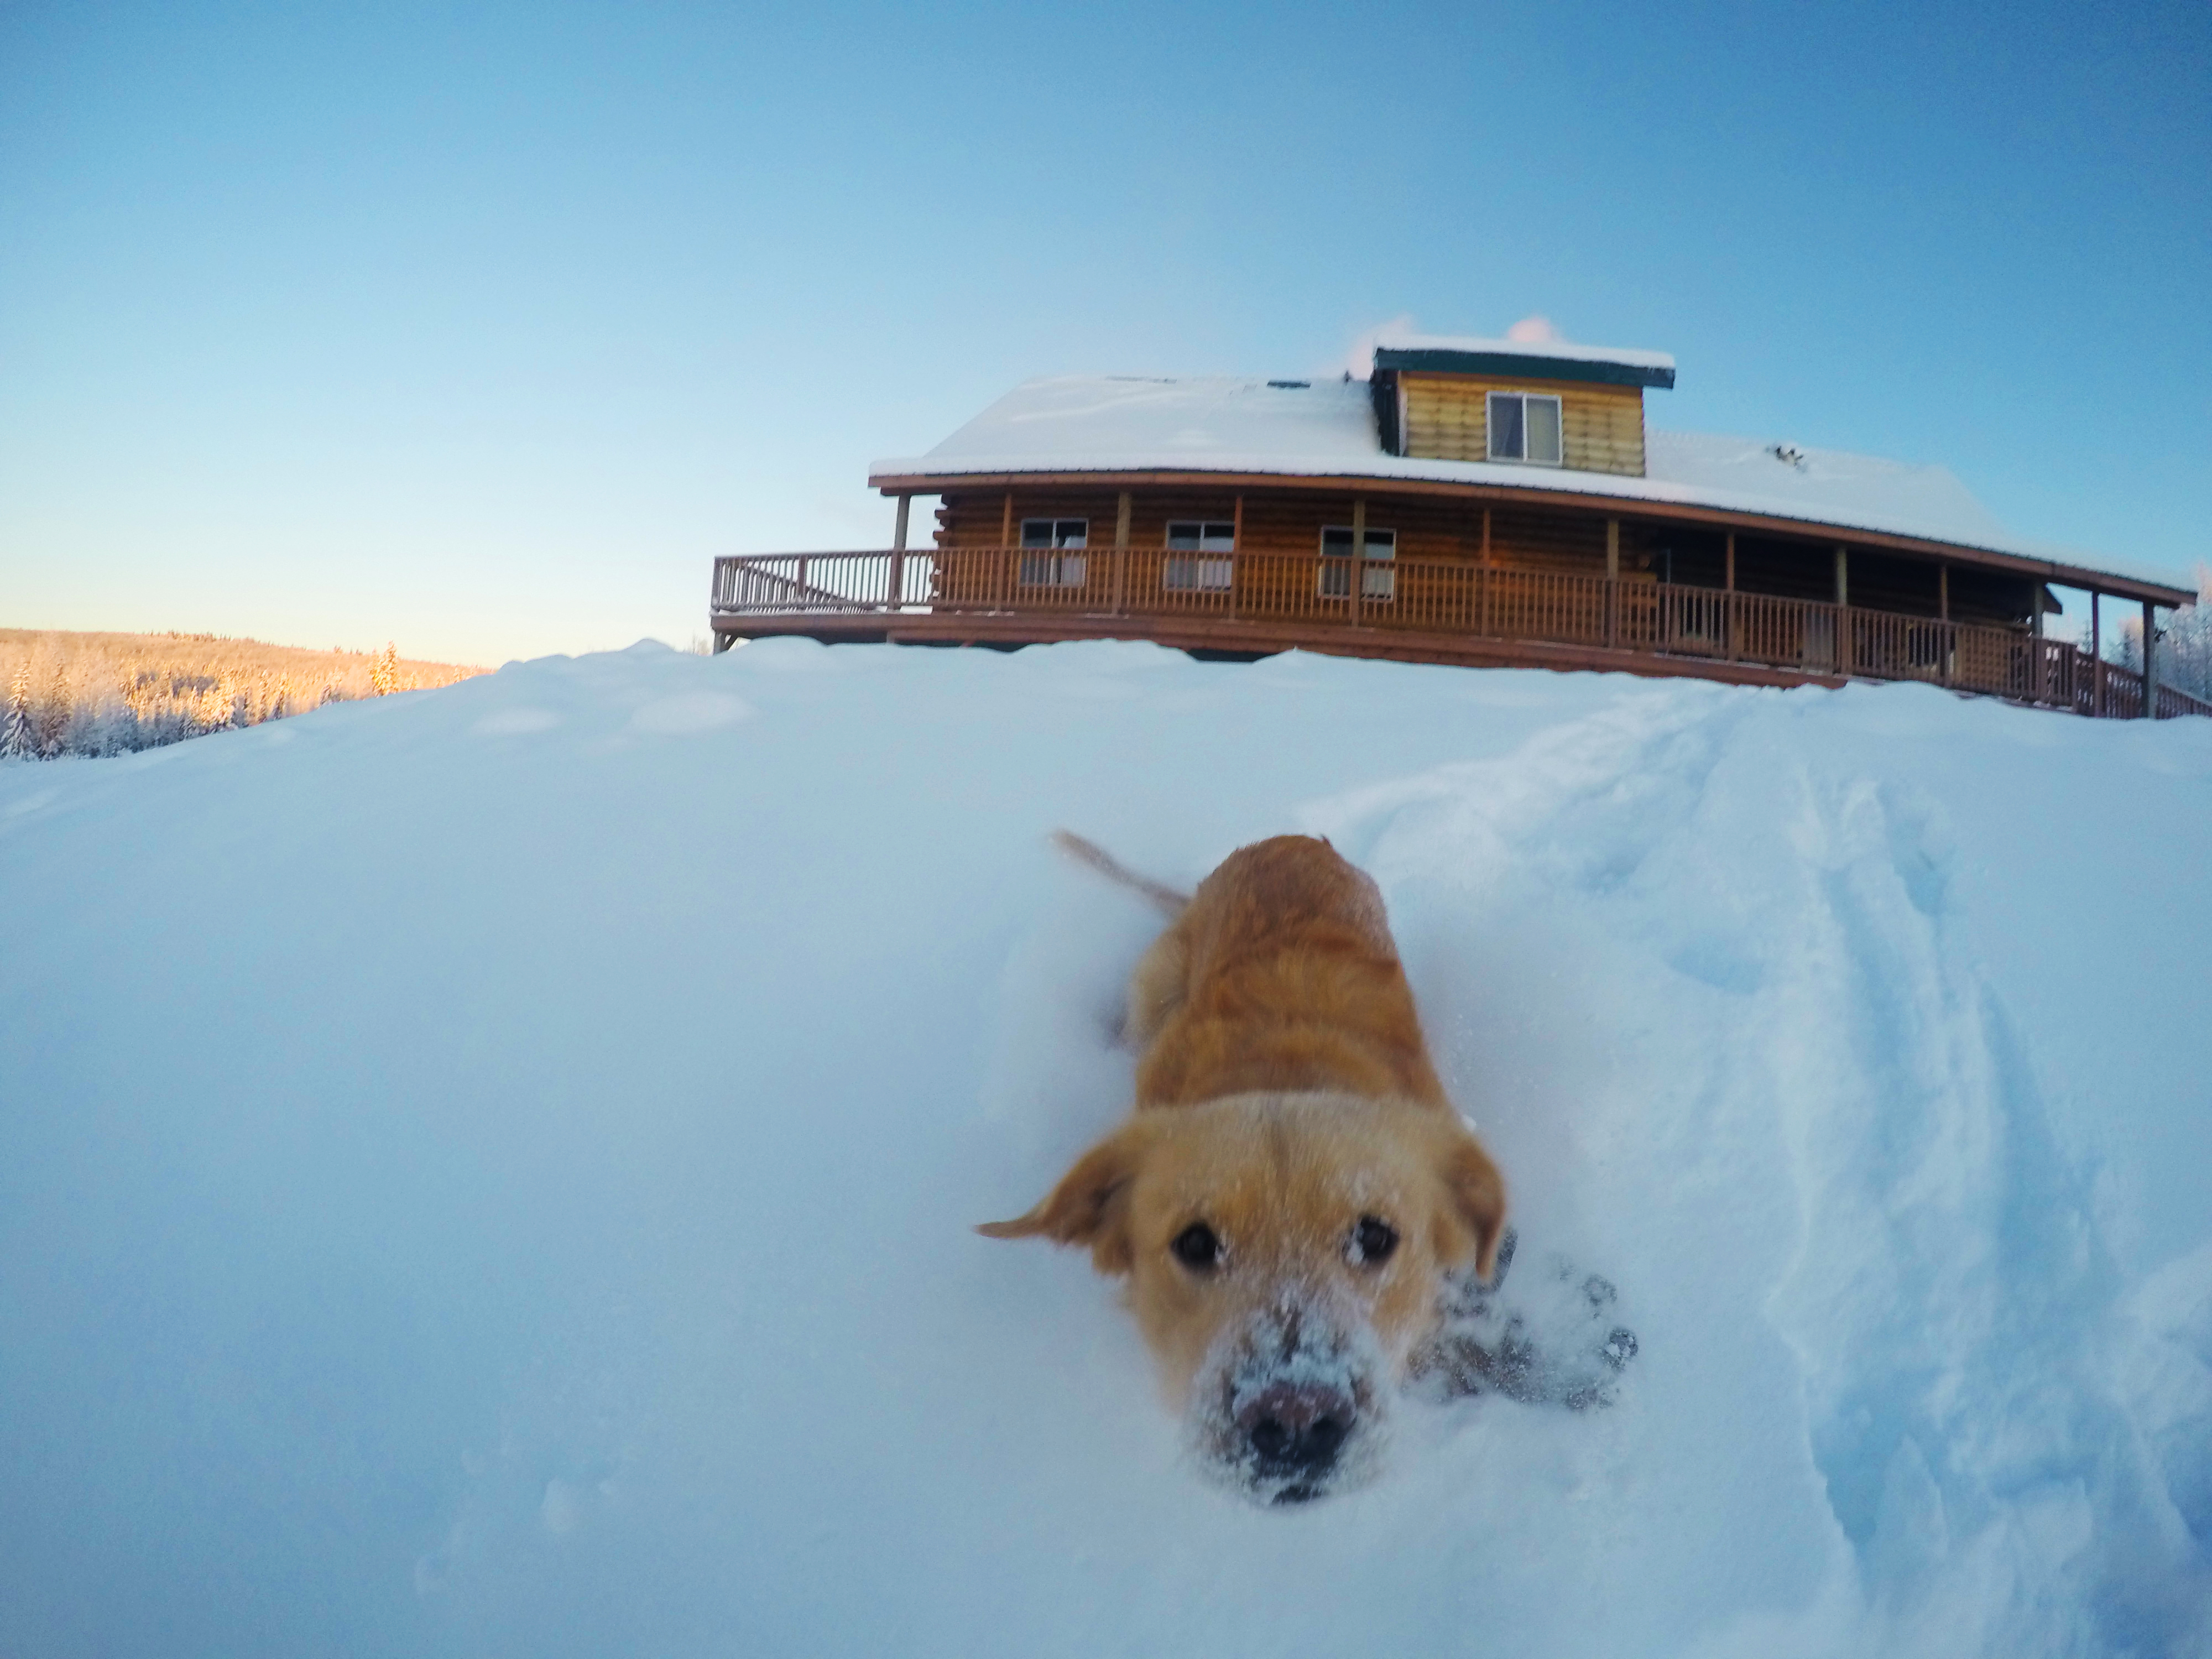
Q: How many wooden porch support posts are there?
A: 13